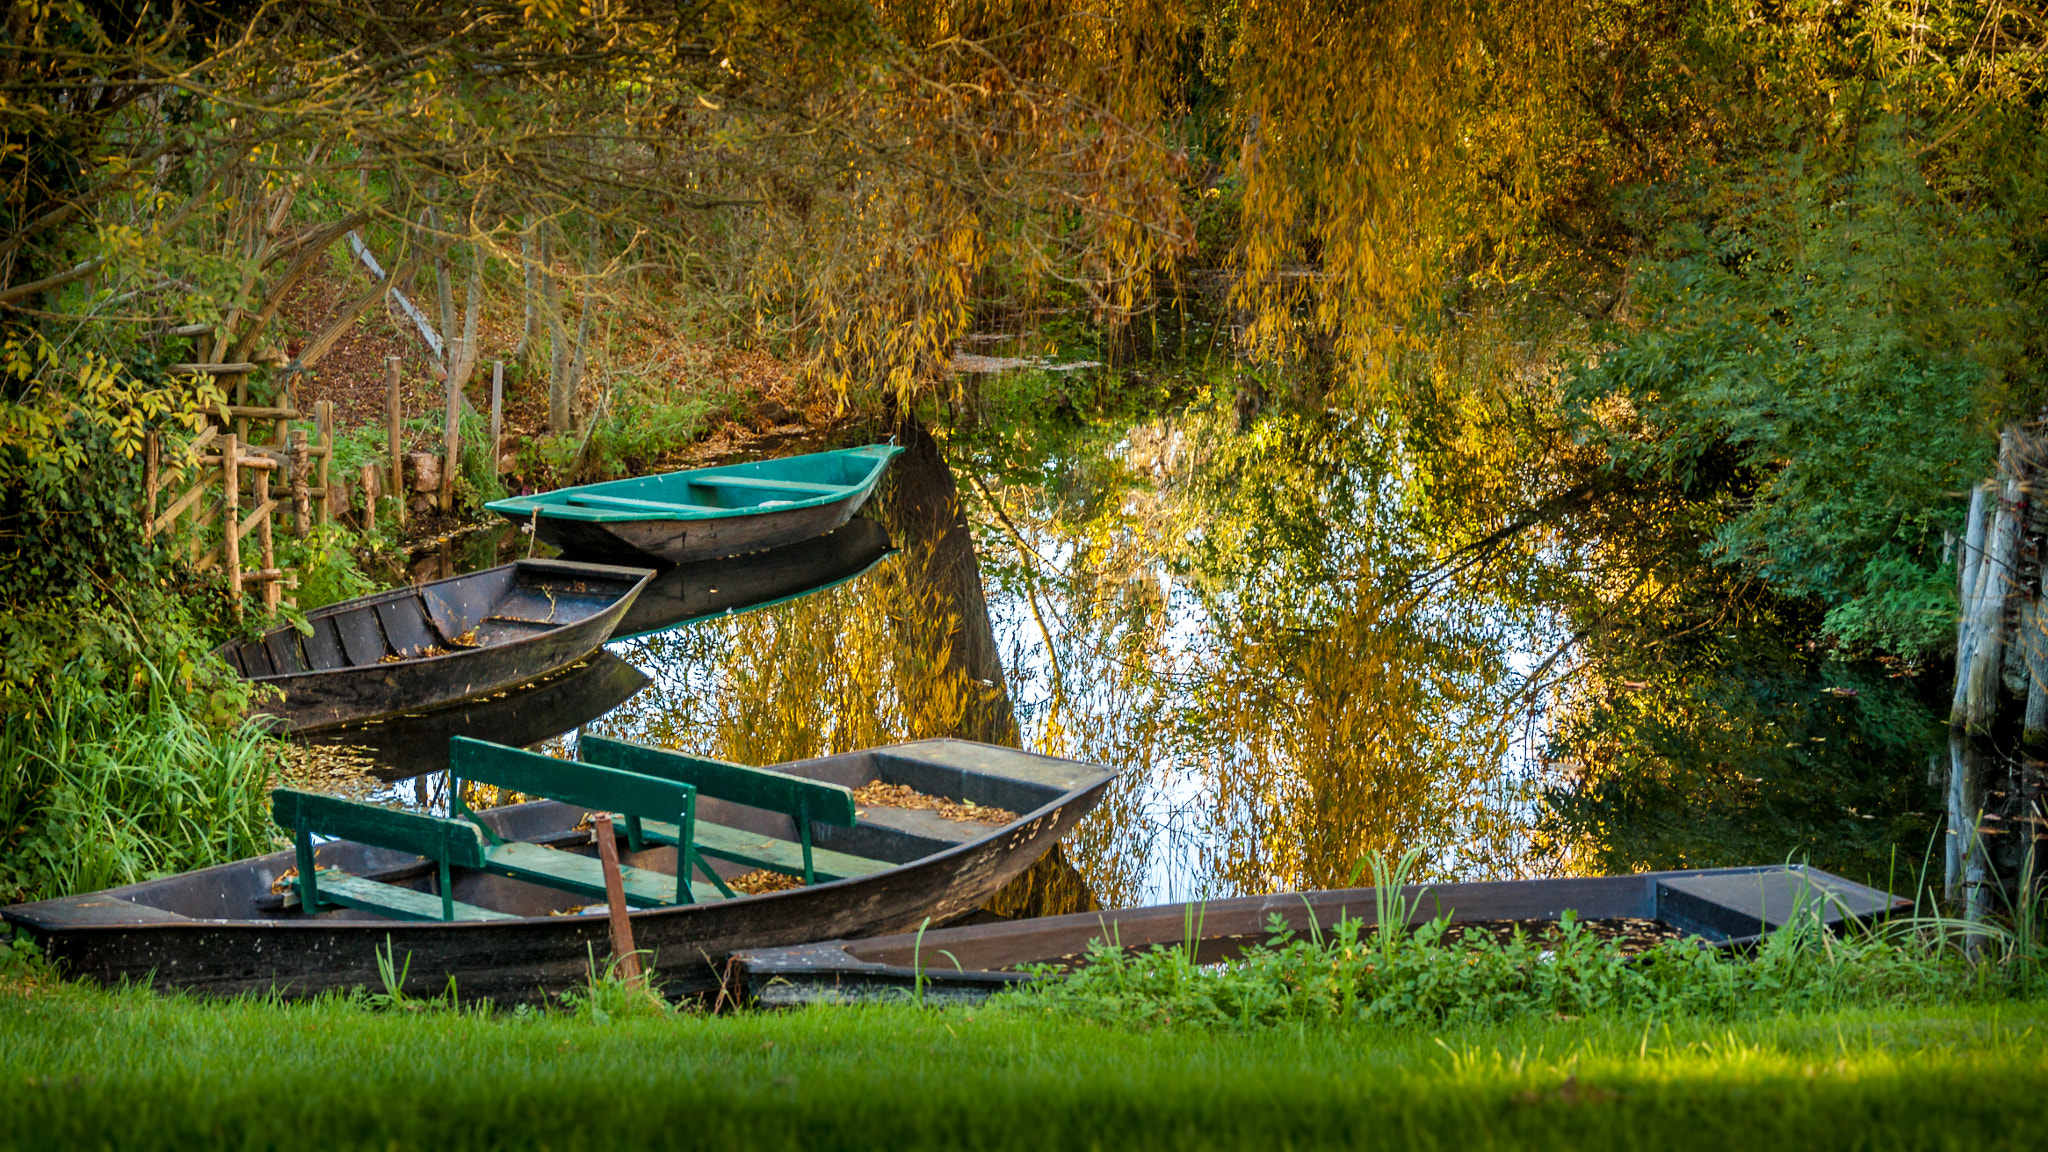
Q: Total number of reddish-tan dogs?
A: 0